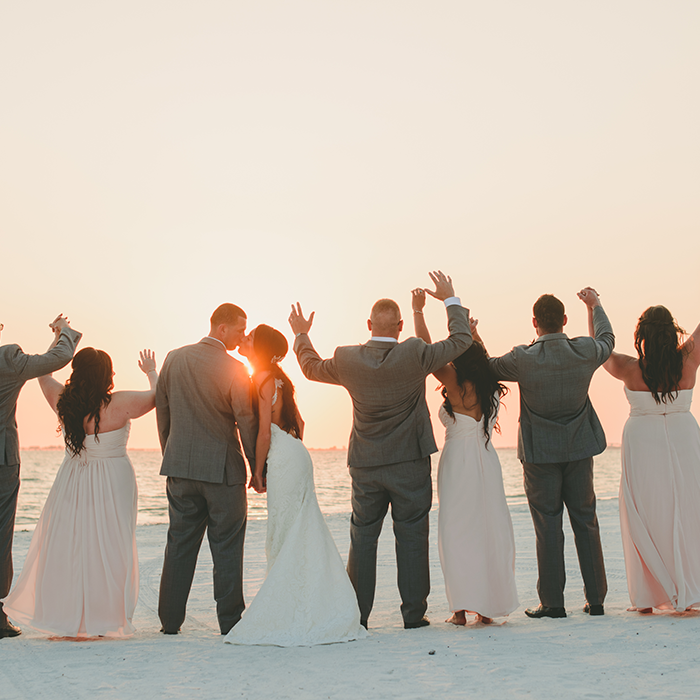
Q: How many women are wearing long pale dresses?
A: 4